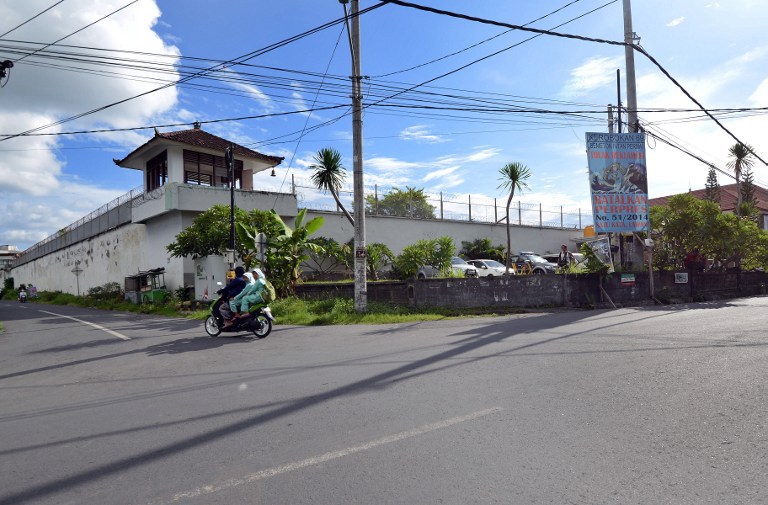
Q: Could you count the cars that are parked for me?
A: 4